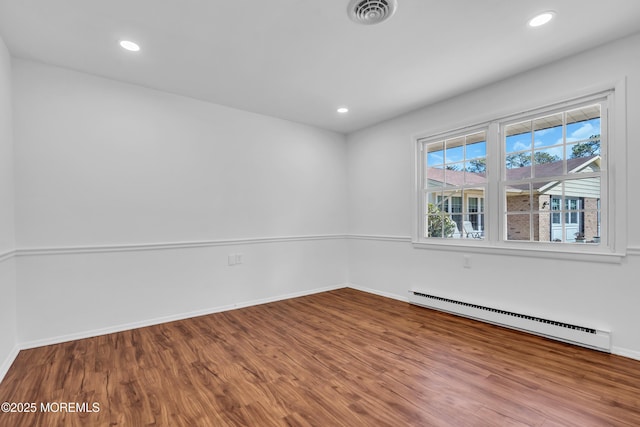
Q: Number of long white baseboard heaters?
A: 1